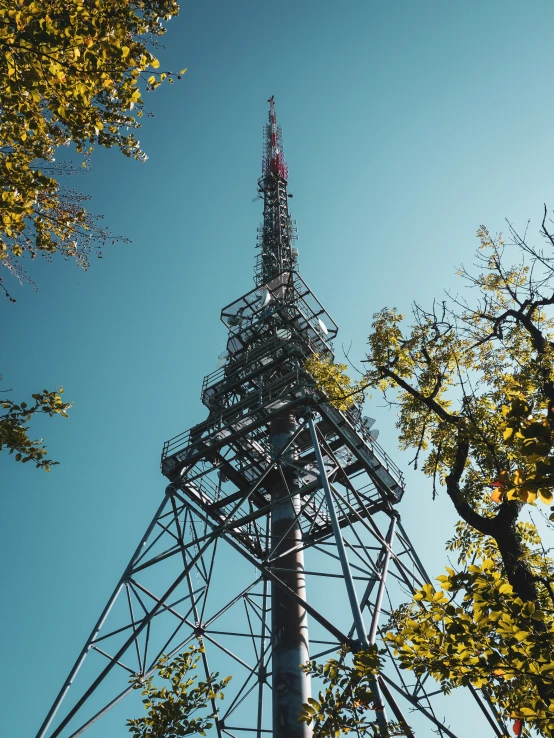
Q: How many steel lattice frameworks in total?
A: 1